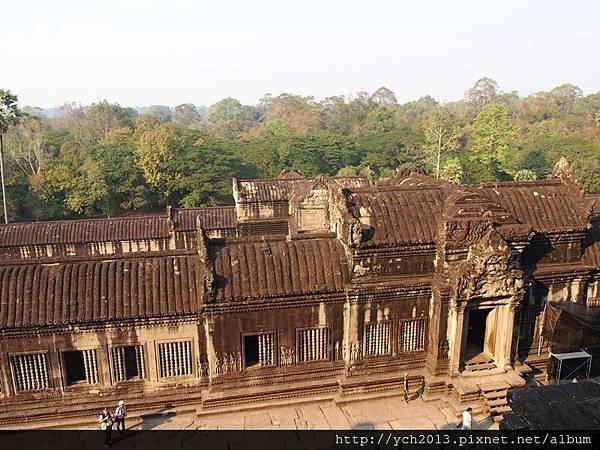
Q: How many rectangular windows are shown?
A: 8